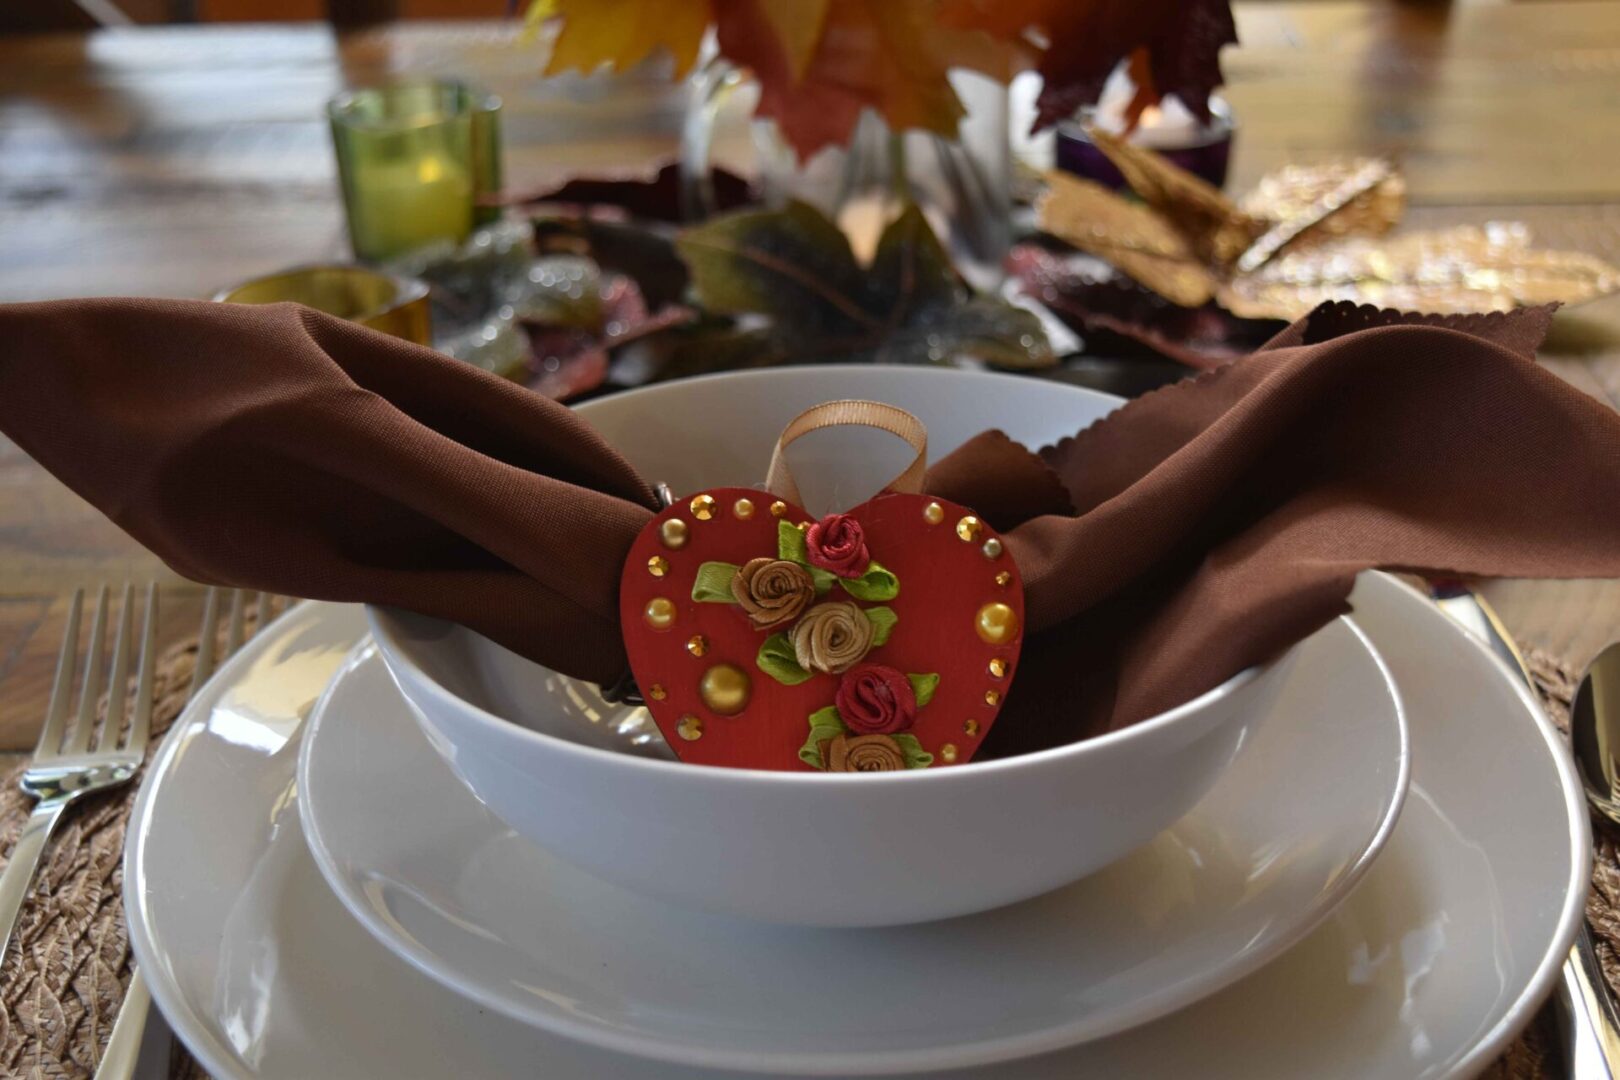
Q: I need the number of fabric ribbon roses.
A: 5